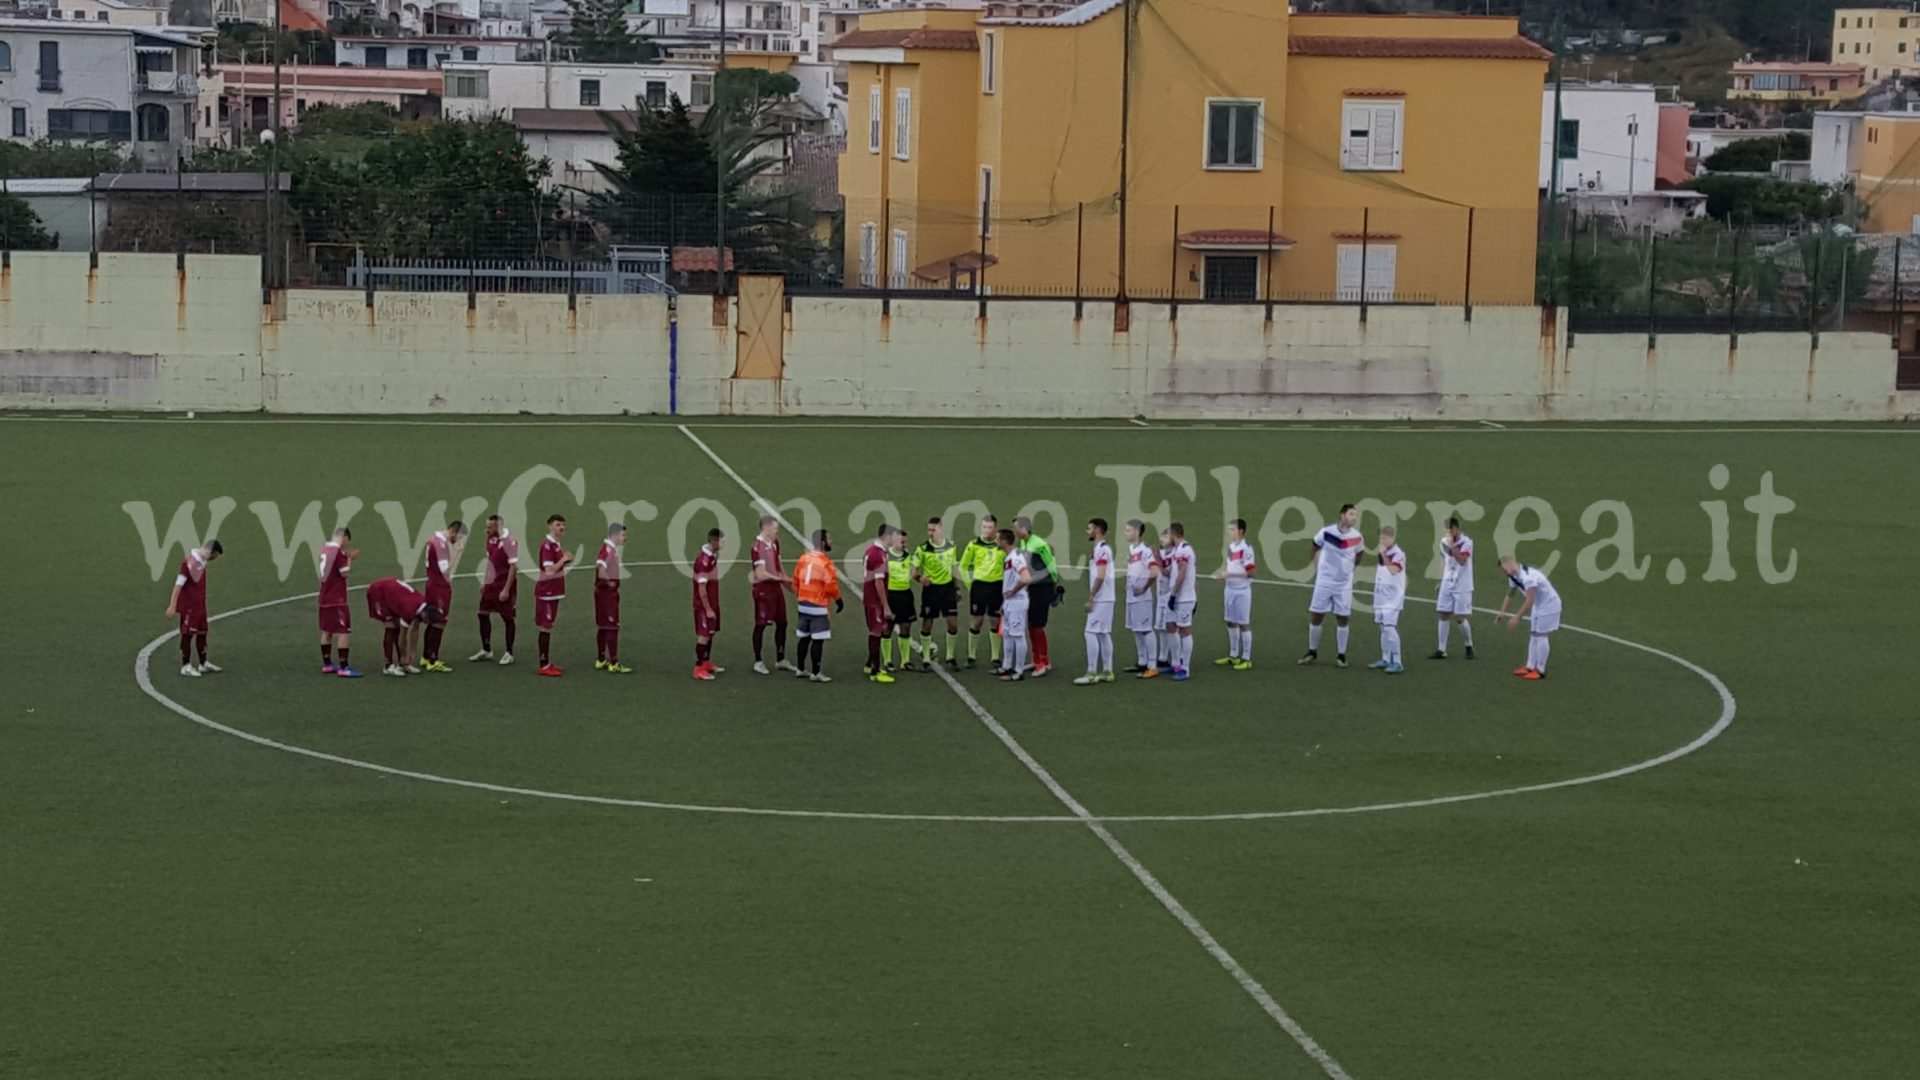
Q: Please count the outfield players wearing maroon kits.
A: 10